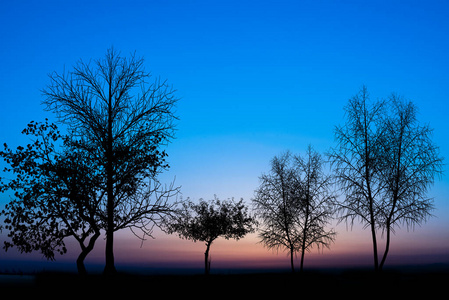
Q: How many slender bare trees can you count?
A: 4